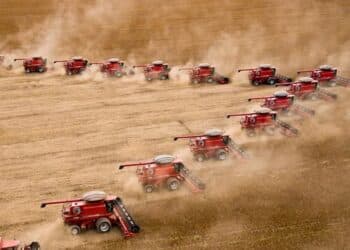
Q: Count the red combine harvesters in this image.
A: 14